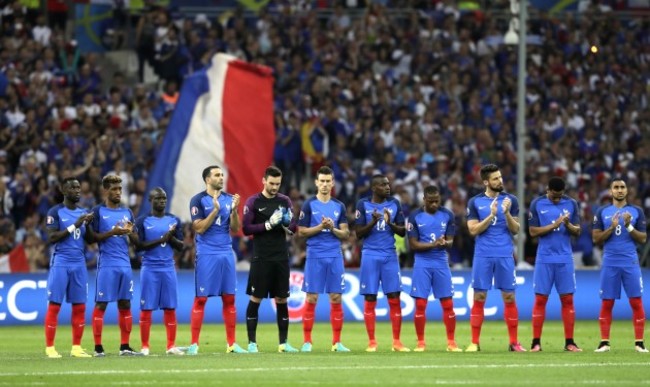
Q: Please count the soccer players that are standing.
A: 11